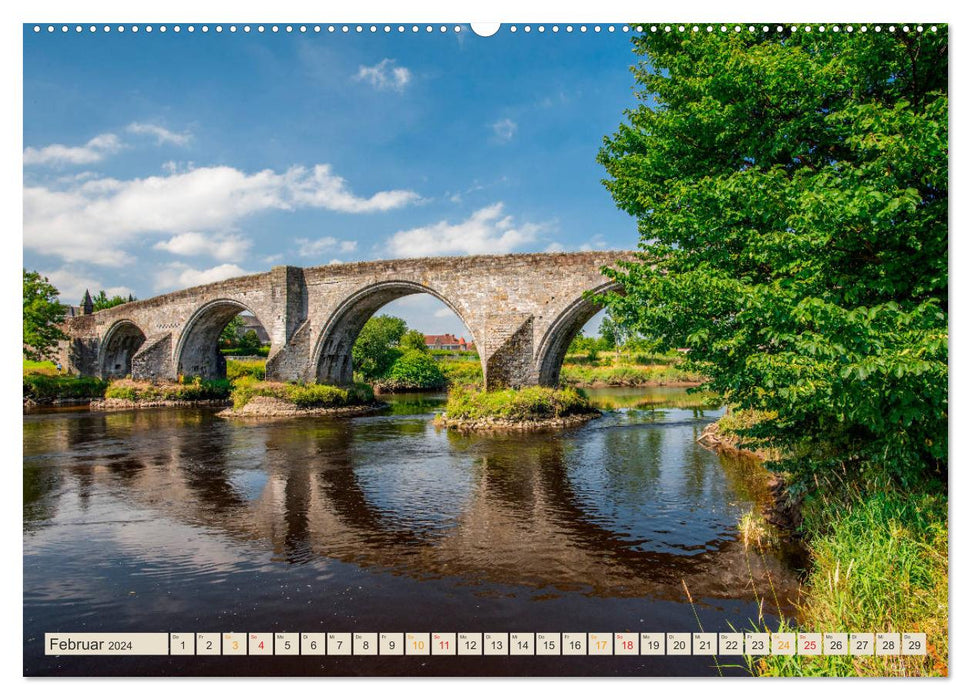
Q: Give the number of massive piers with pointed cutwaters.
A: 3